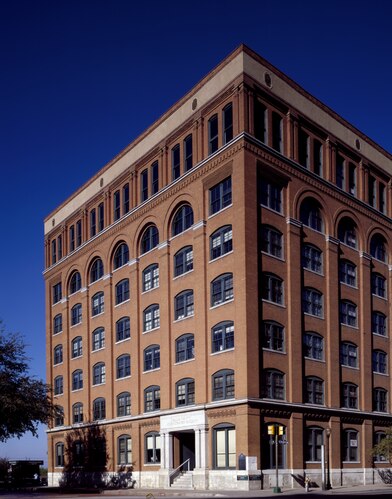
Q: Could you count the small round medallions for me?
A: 5